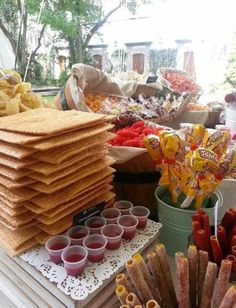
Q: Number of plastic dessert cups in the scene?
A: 10